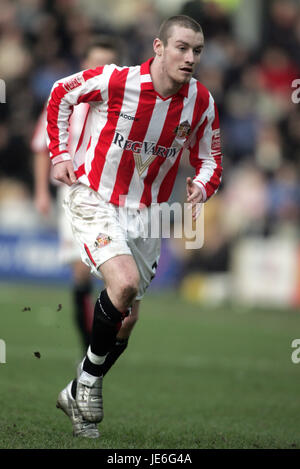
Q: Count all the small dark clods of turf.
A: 3